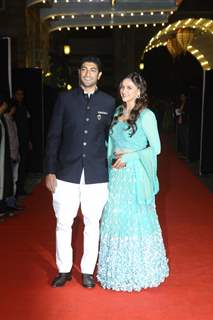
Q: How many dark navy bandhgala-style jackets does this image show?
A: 1